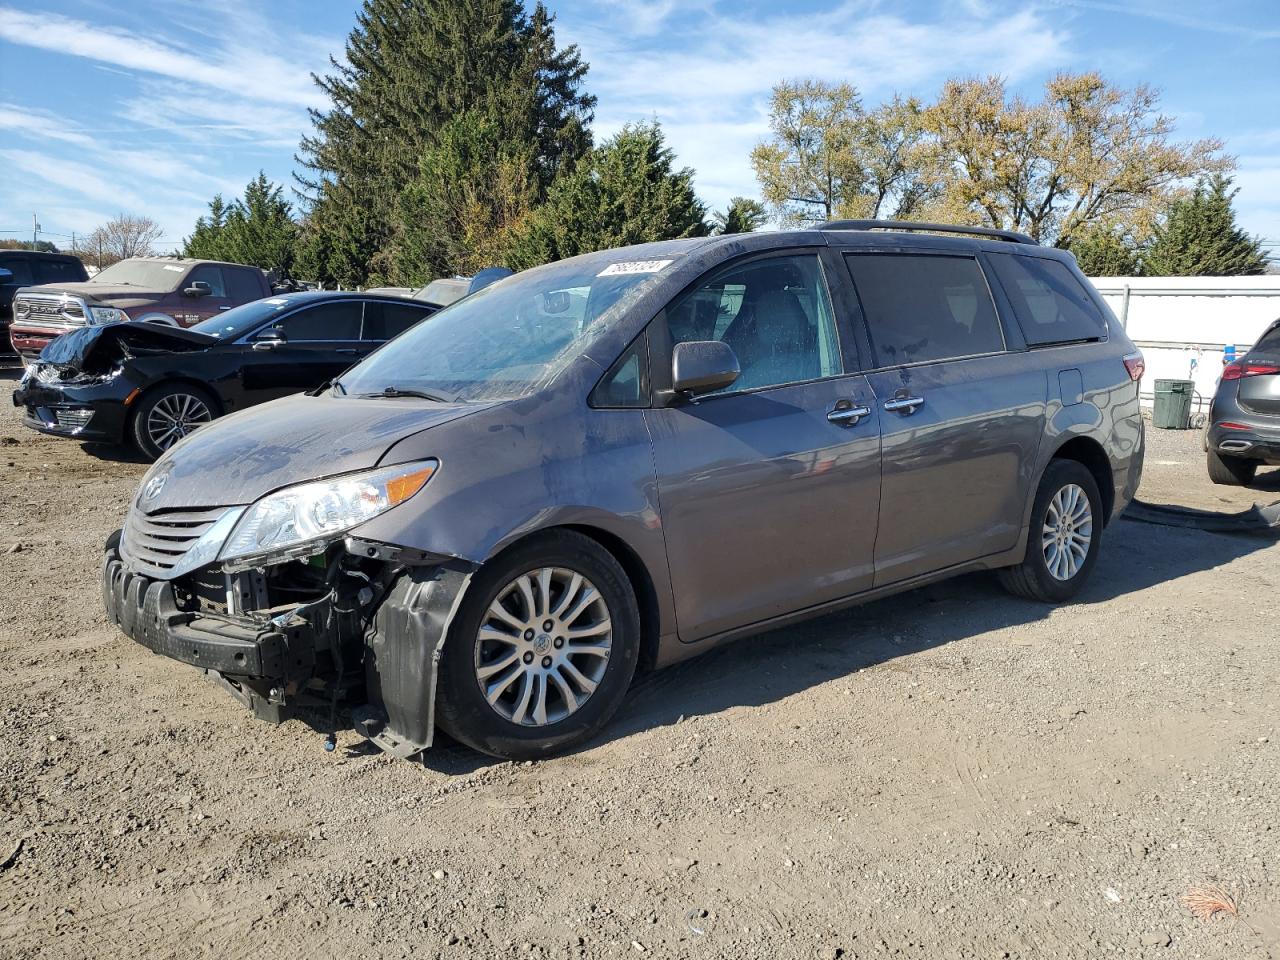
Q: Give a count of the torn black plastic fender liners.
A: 1